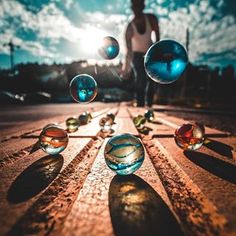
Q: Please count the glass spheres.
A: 12